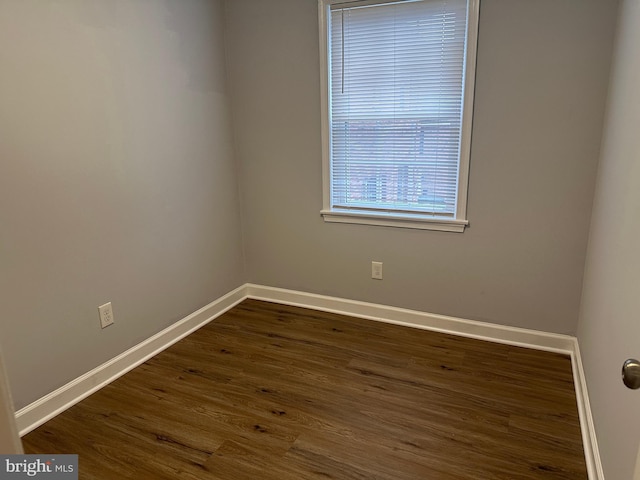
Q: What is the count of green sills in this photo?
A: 0